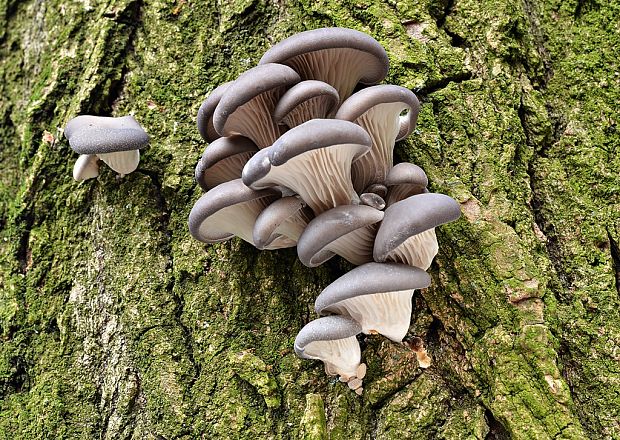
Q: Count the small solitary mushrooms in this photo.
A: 1